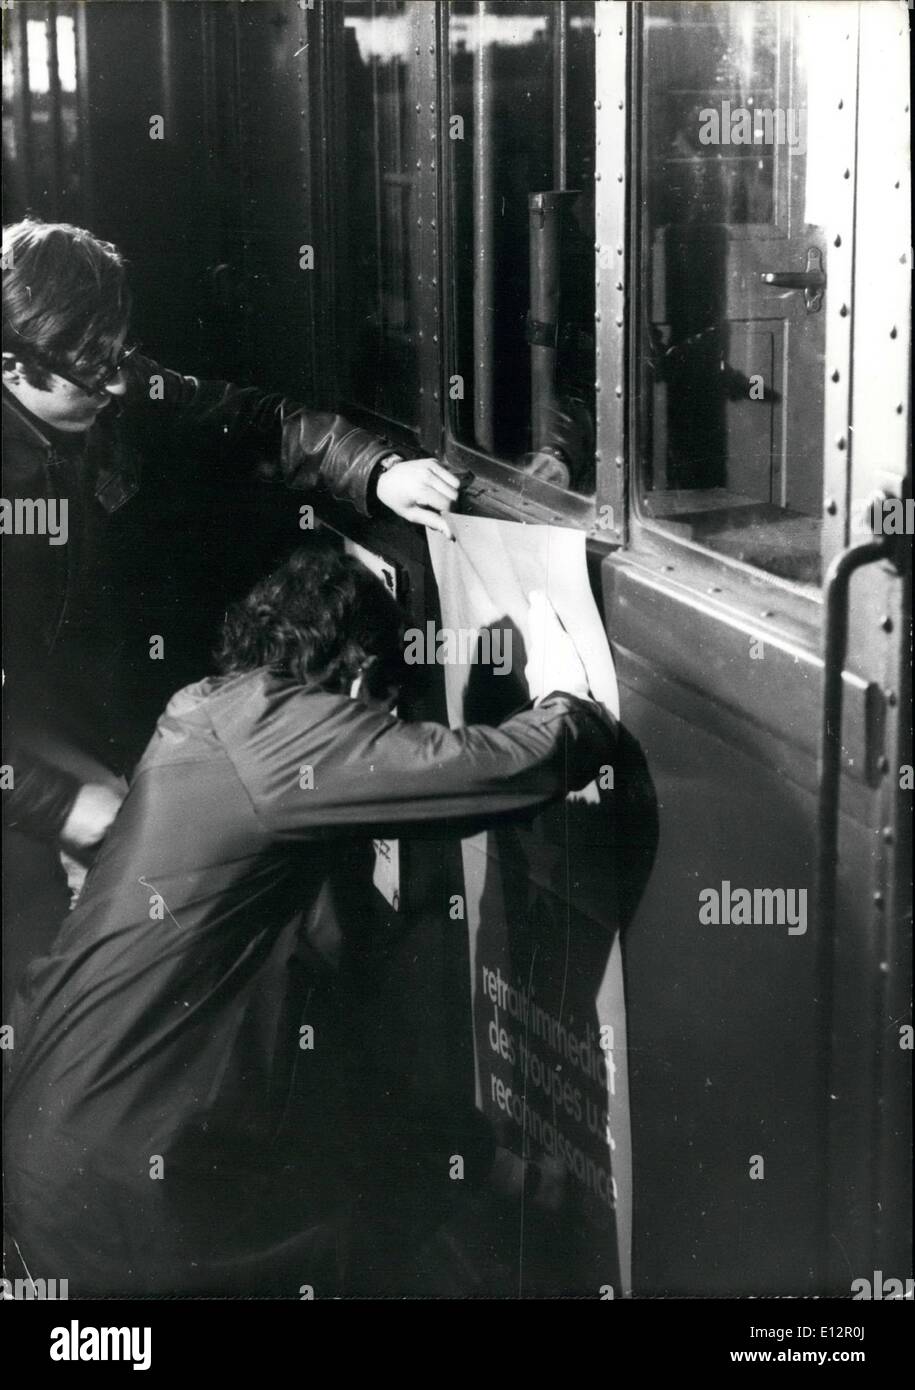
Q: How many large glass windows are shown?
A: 3